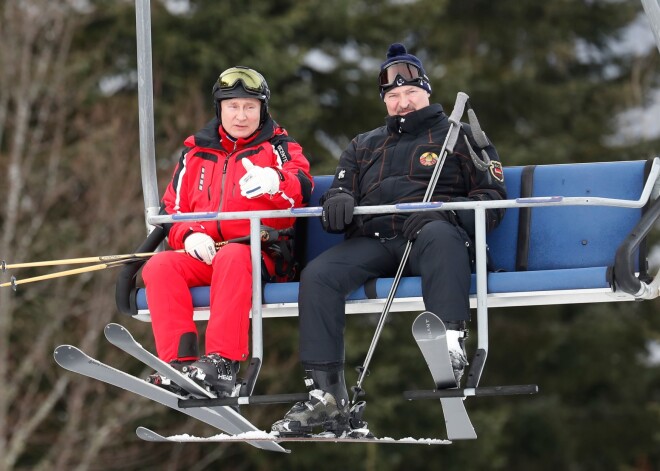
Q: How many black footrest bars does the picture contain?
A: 2